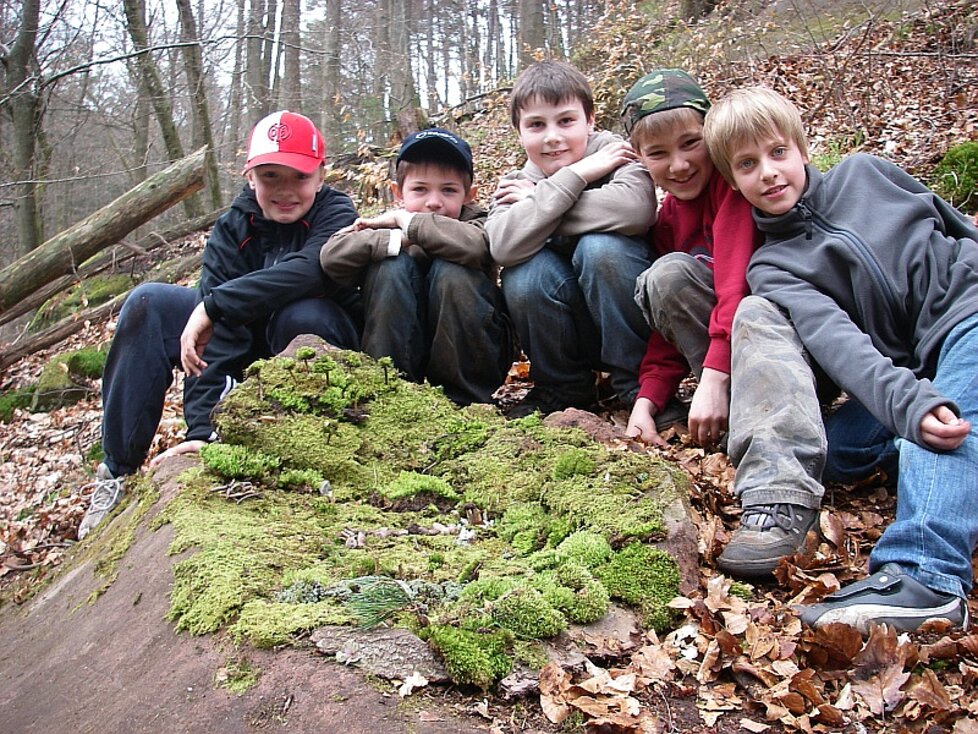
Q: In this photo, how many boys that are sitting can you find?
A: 5